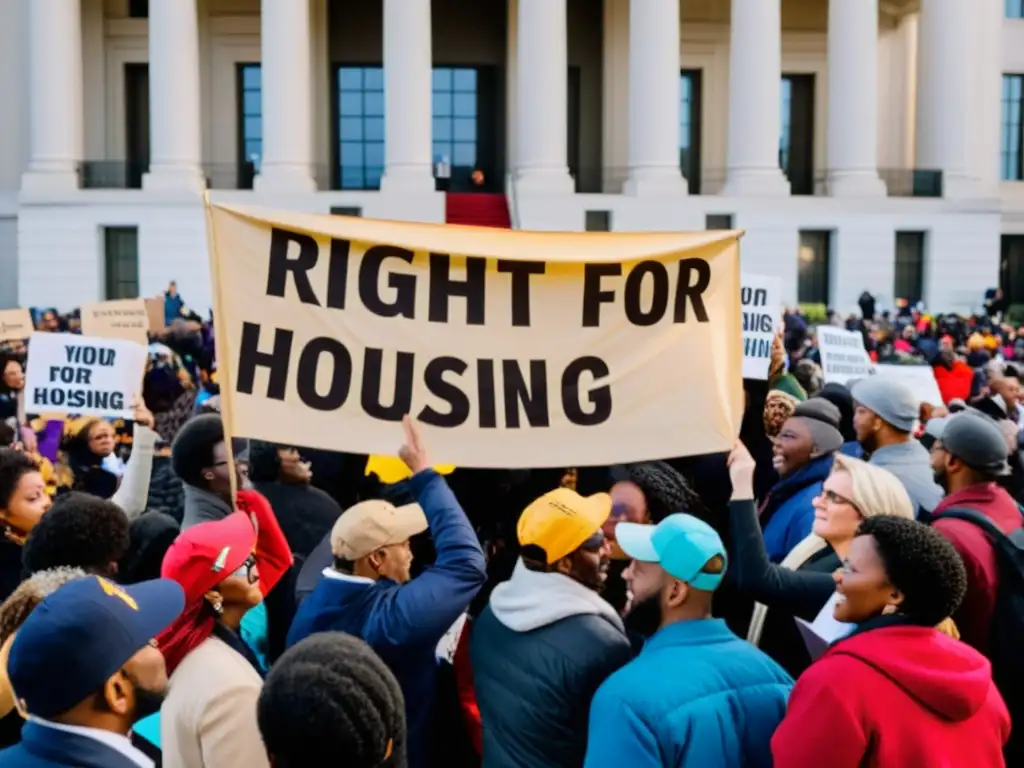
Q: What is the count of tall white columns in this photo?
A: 9